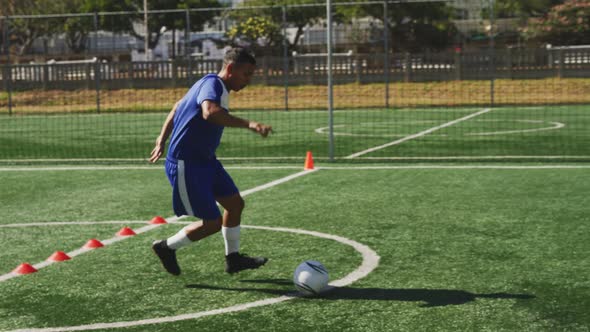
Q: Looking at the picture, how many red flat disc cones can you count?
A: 5